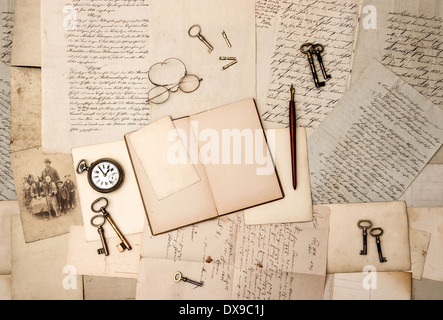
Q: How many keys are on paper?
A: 8